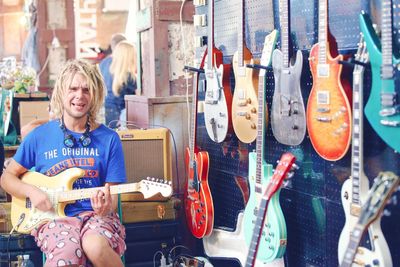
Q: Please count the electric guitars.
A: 11